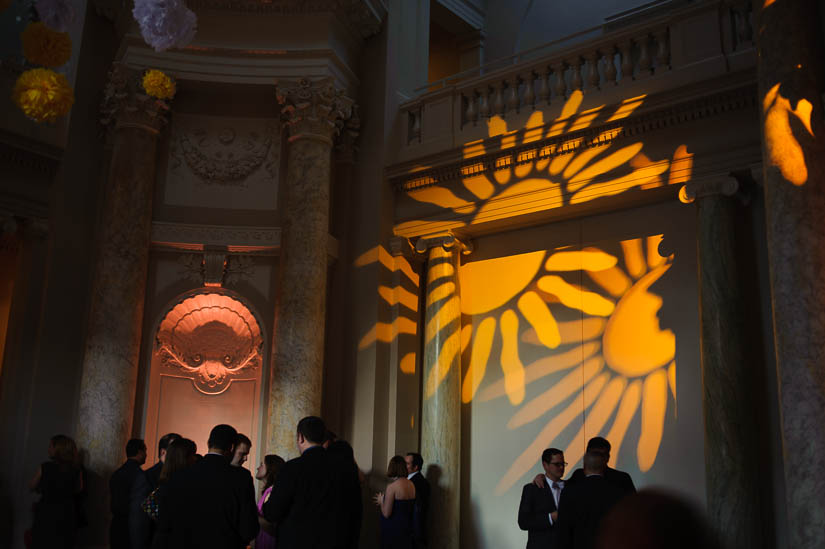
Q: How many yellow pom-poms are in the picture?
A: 3